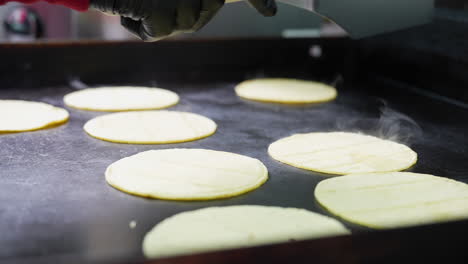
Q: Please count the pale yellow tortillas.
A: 8